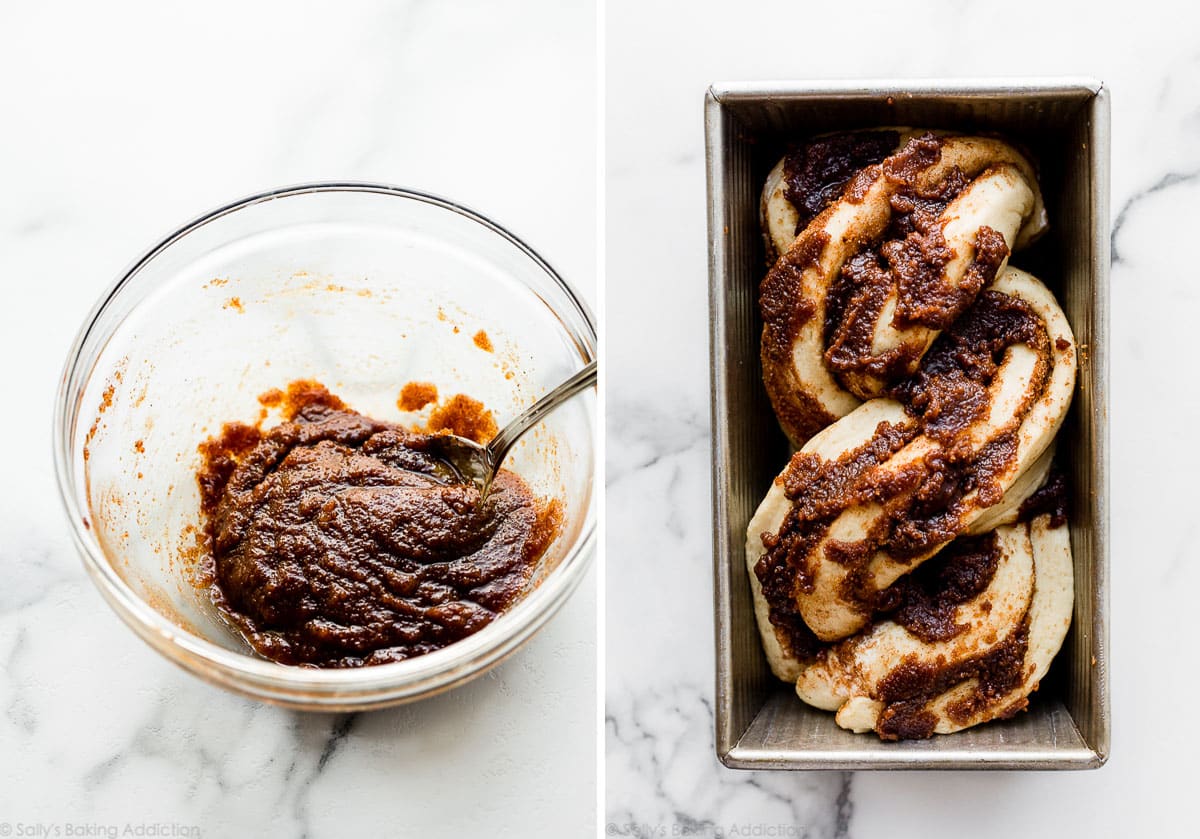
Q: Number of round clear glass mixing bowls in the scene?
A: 1